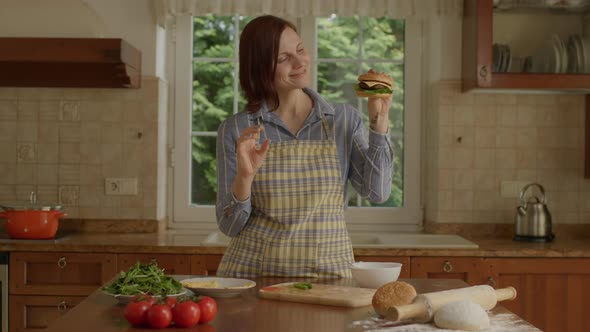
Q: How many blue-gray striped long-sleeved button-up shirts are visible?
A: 1